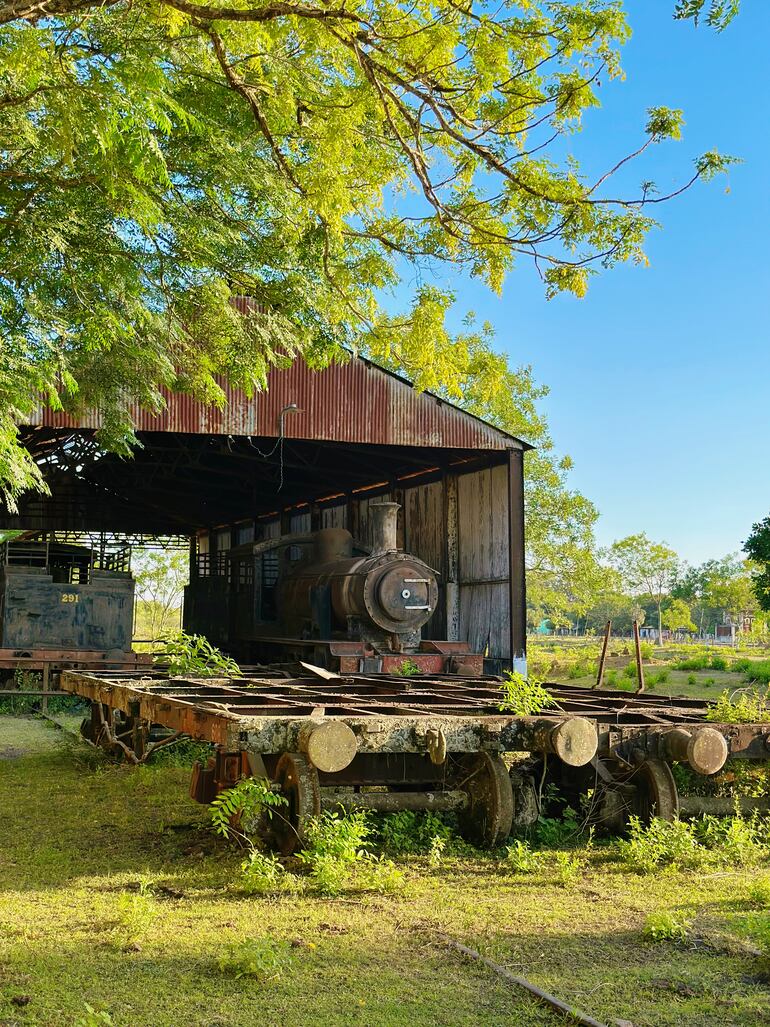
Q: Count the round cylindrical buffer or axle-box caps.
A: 3